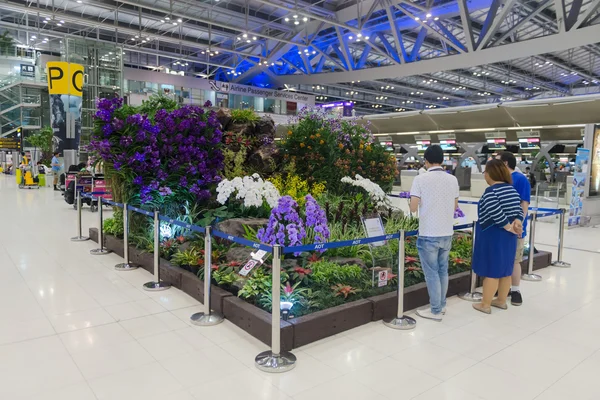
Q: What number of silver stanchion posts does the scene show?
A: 10